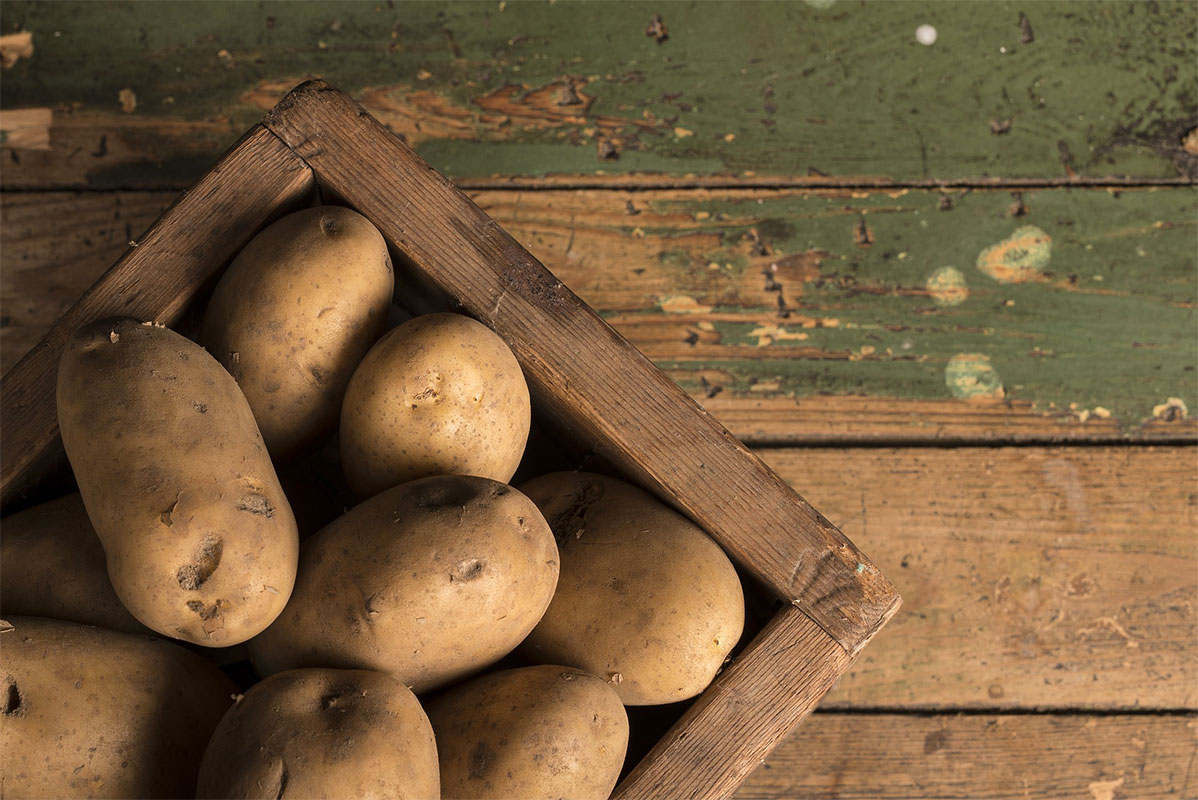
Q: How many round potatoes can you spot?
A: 1